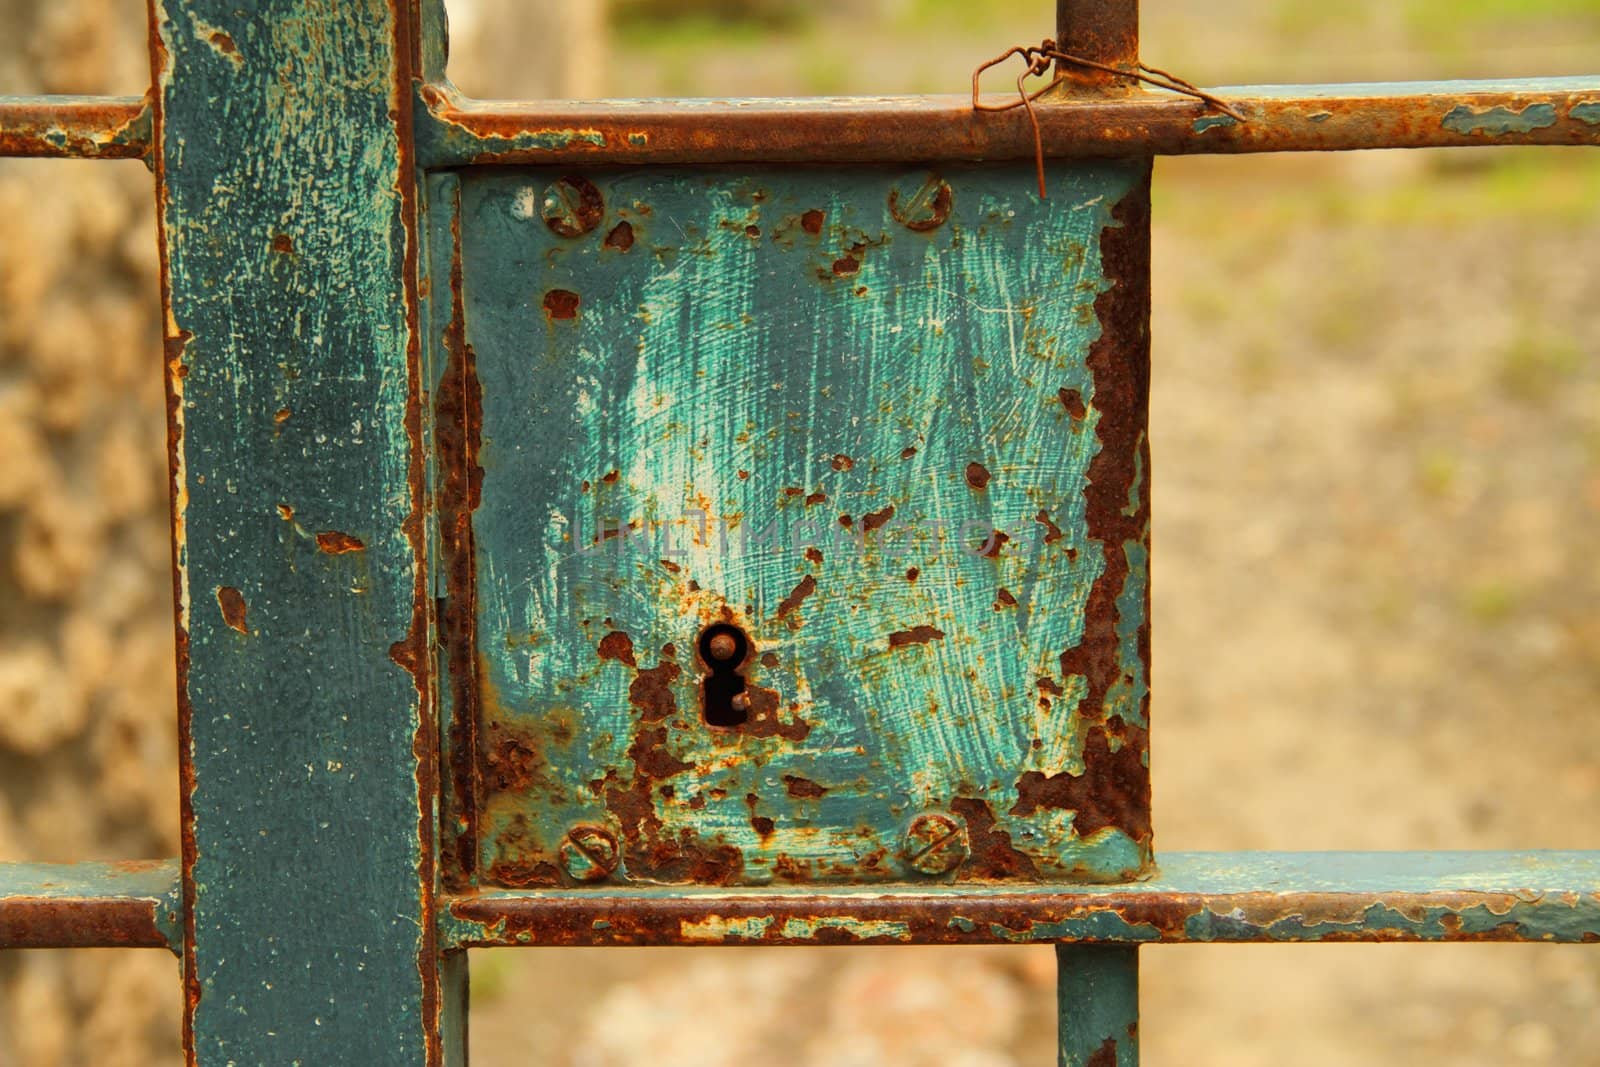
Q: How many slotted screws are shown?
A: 4